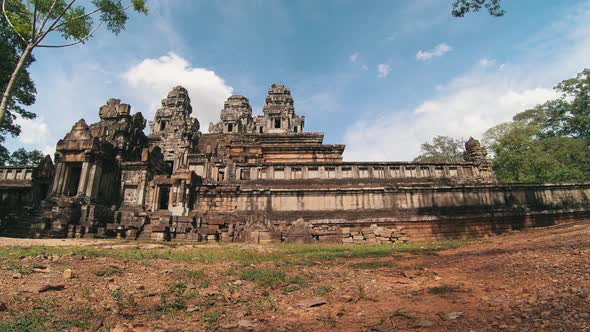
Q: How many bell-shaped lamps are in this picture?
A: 0